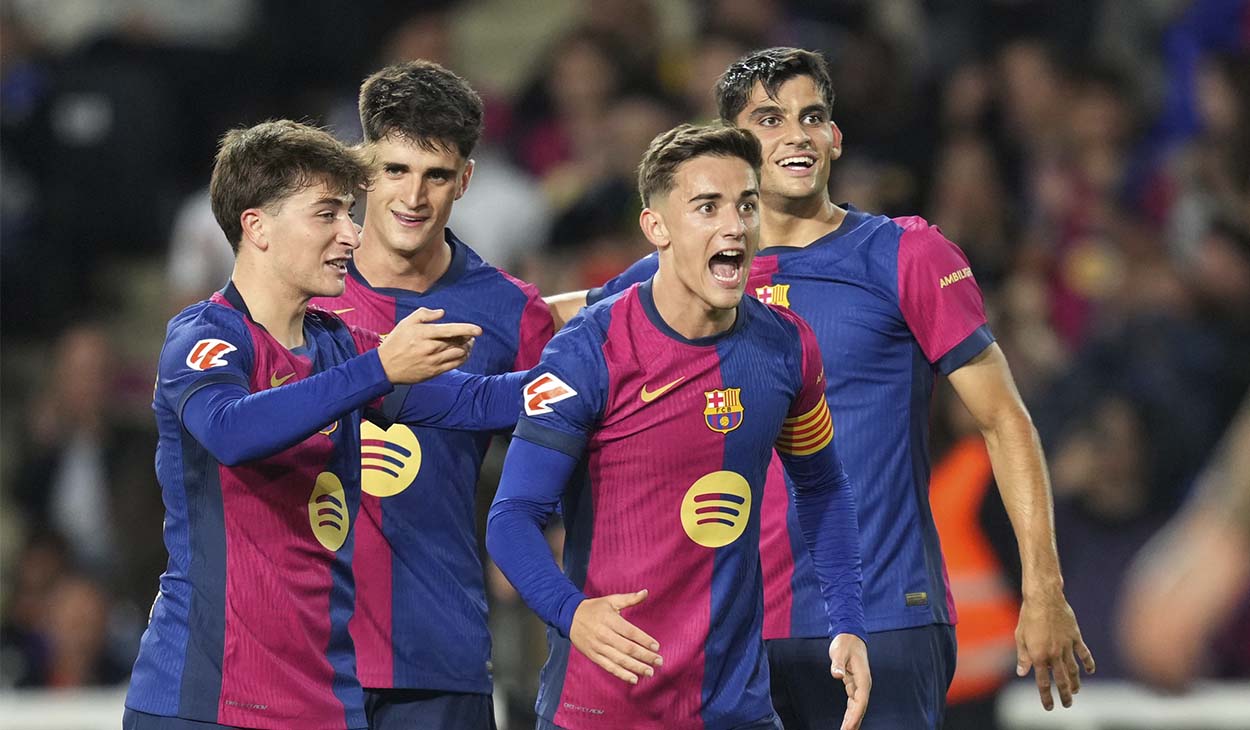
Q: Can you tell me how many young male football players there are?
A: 4